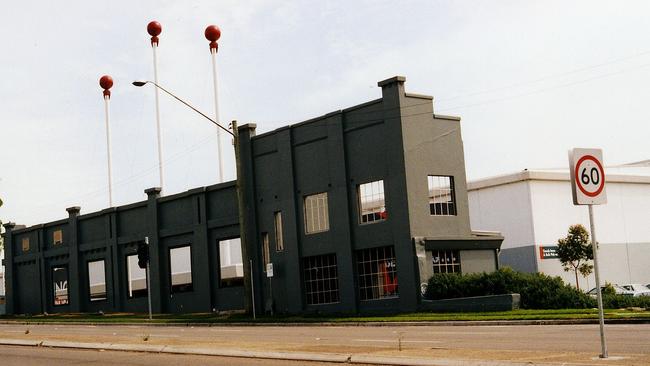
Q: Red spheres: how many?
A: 3